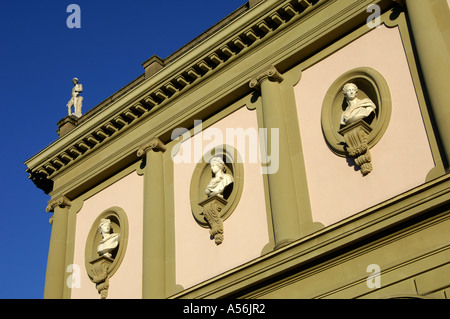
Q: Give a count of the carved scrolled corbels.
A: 3